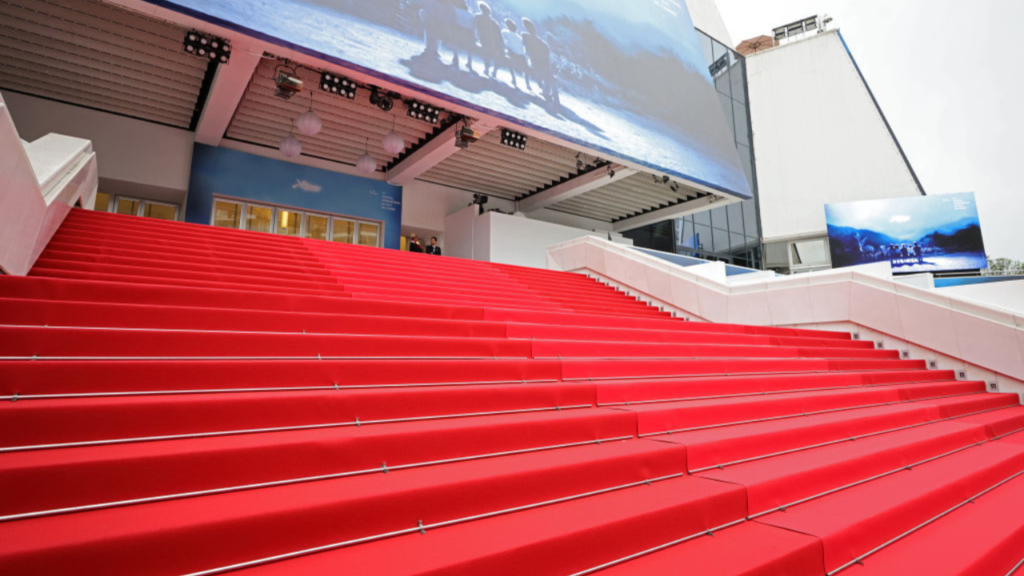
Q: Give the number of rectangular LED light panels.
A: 4